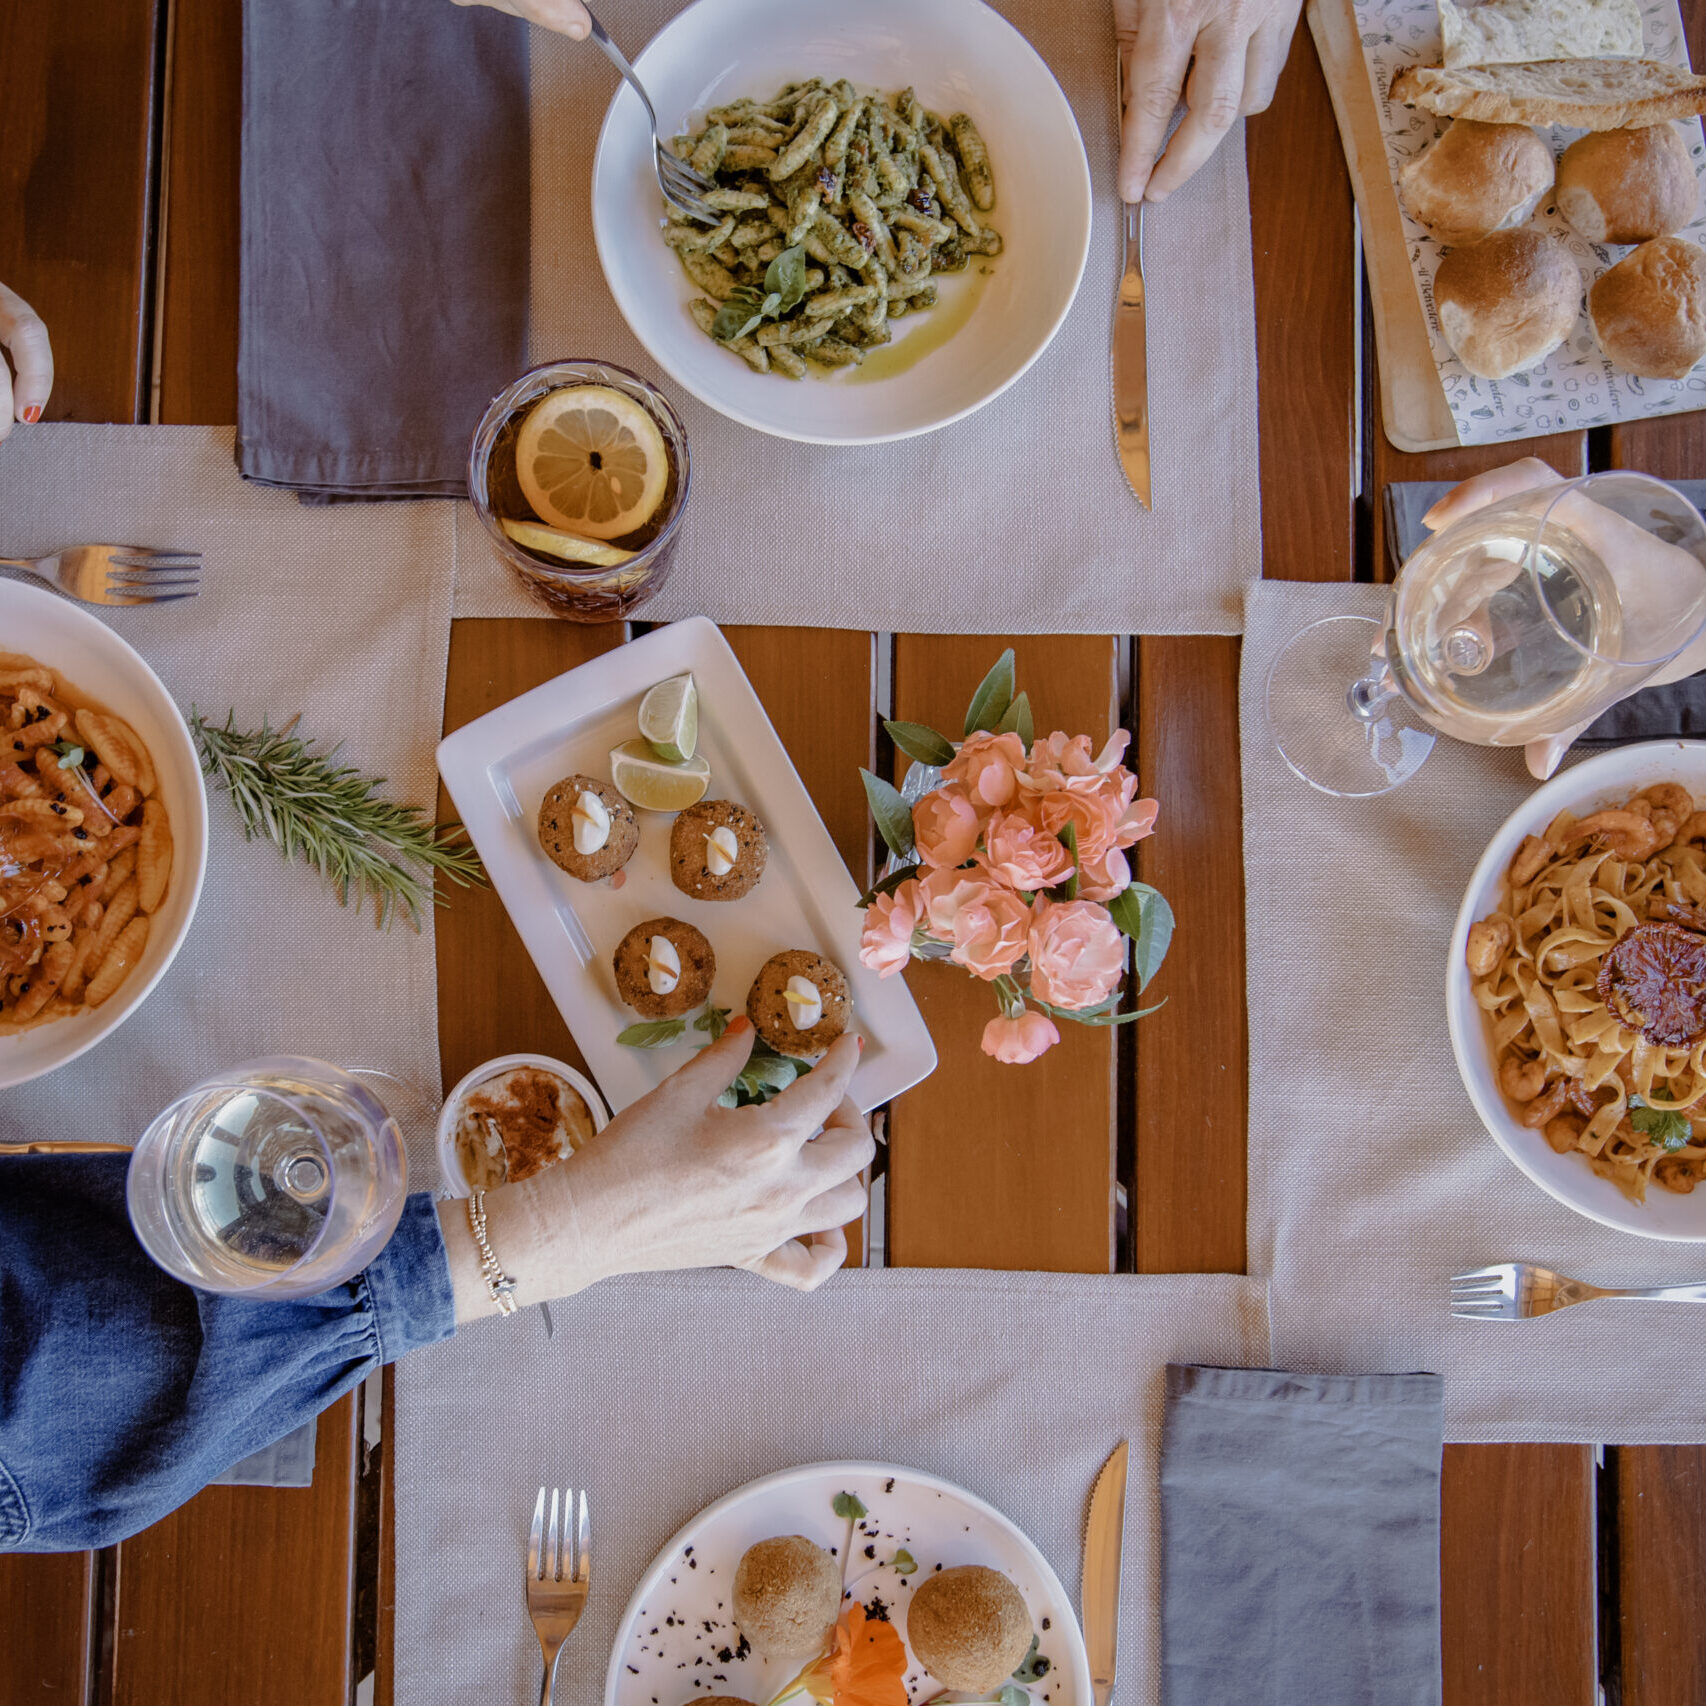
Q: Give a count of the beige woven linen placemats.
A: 4